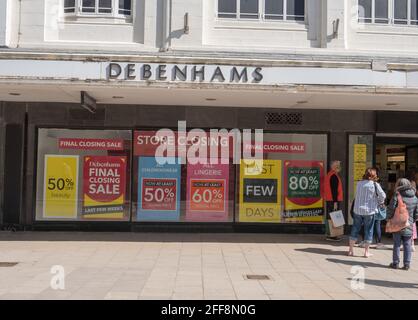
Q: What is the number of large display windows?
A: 3